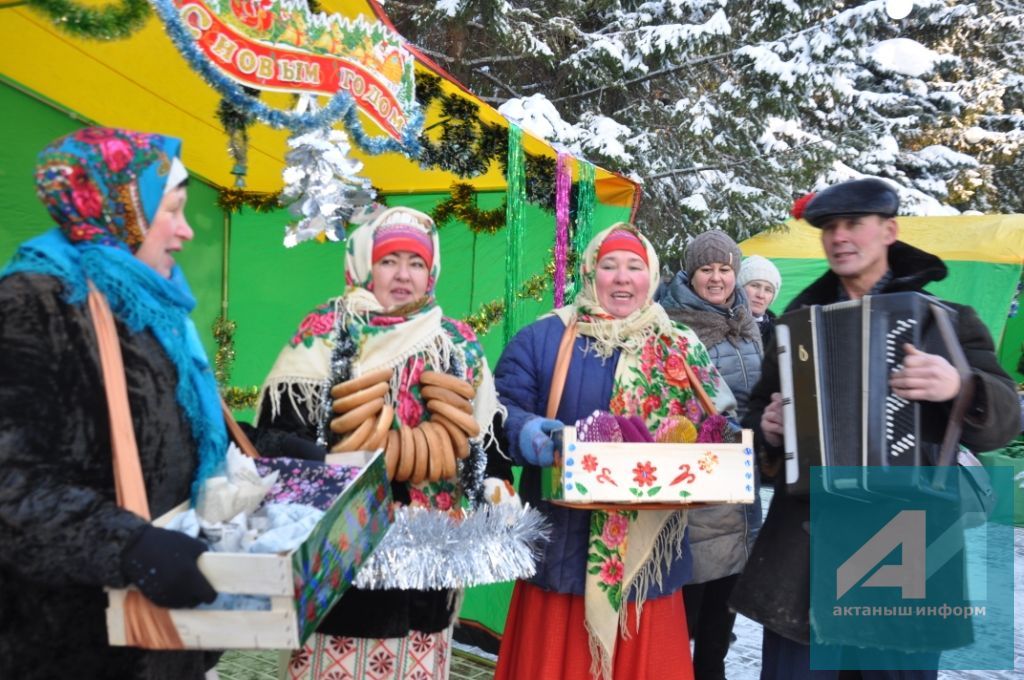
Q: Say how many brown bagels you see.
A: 14